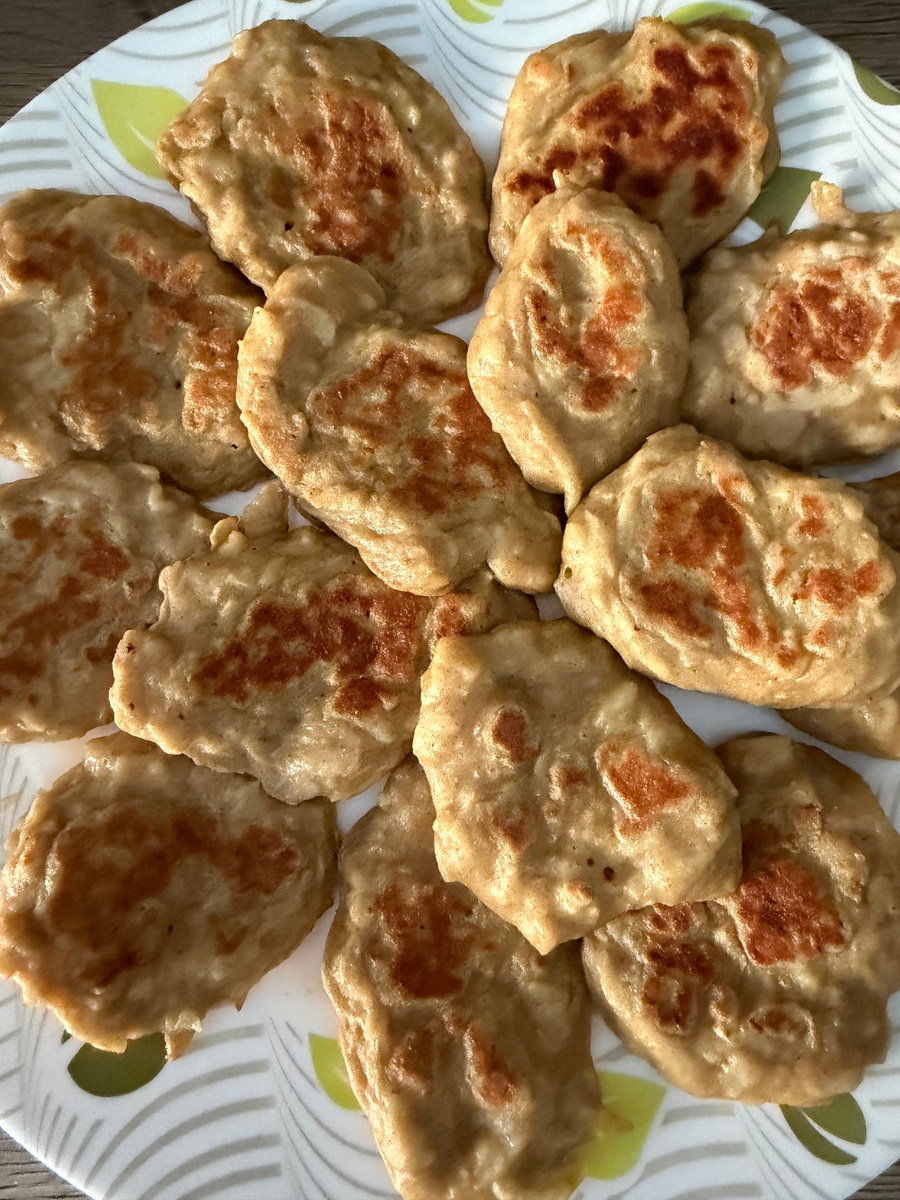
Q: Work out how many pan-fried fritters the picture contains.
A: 14